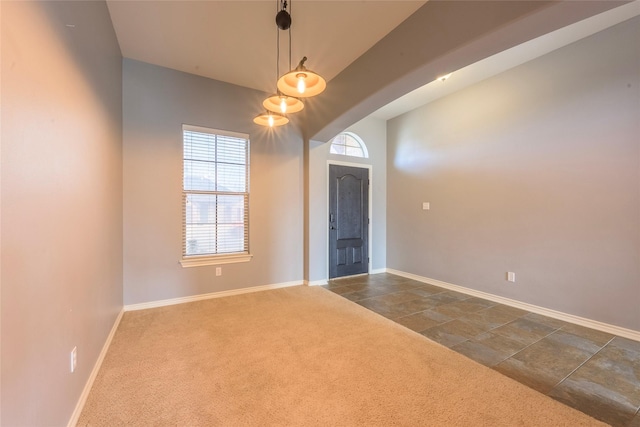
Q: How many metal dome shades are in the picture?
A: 3